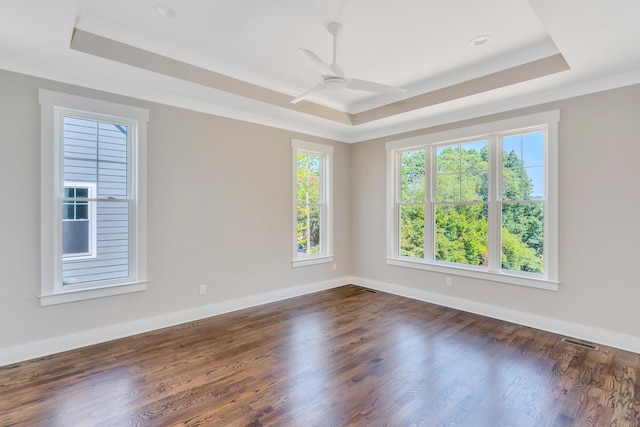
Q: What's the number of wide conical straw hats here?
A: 0